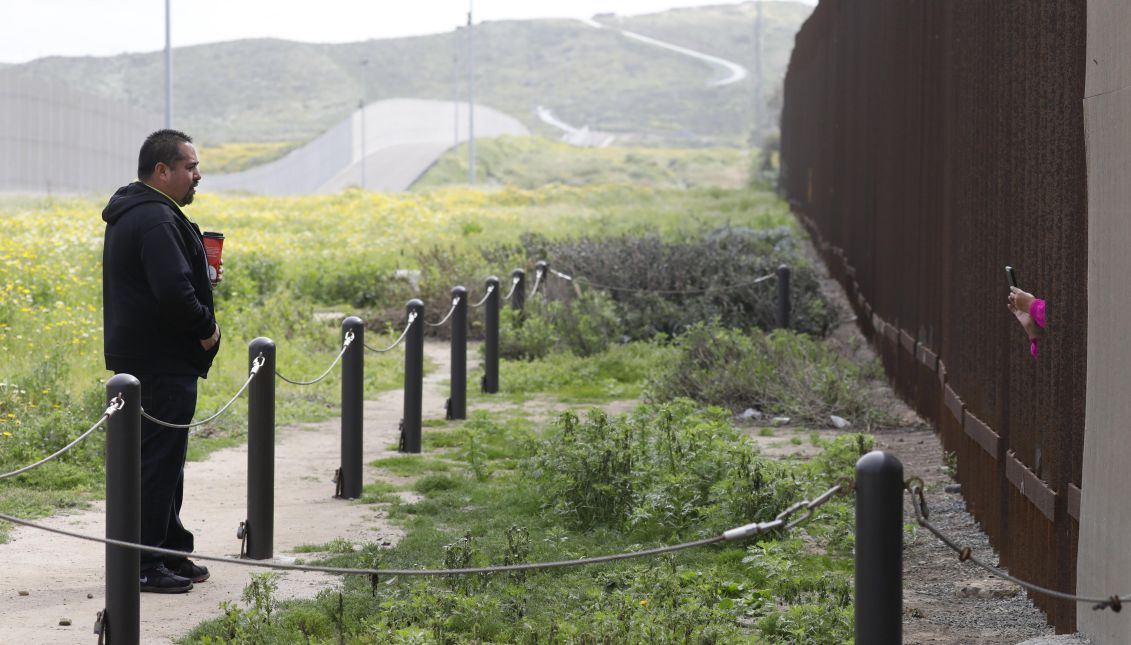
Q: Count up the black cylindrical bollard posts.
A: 10